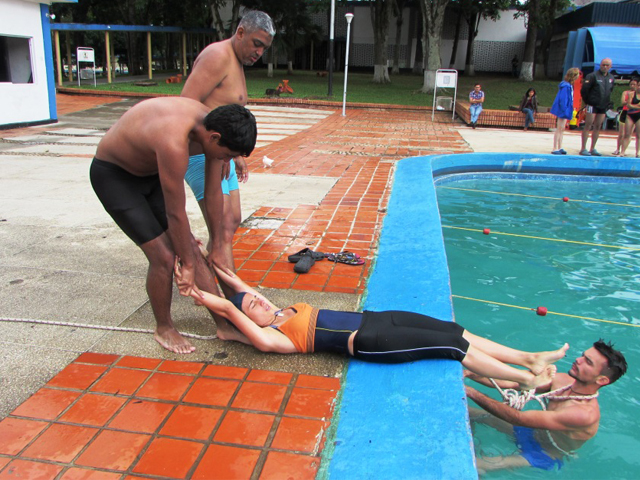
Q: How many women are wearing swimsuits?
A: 3